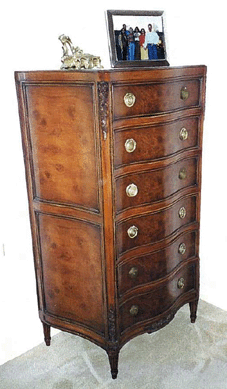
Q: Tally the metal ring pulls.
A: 12